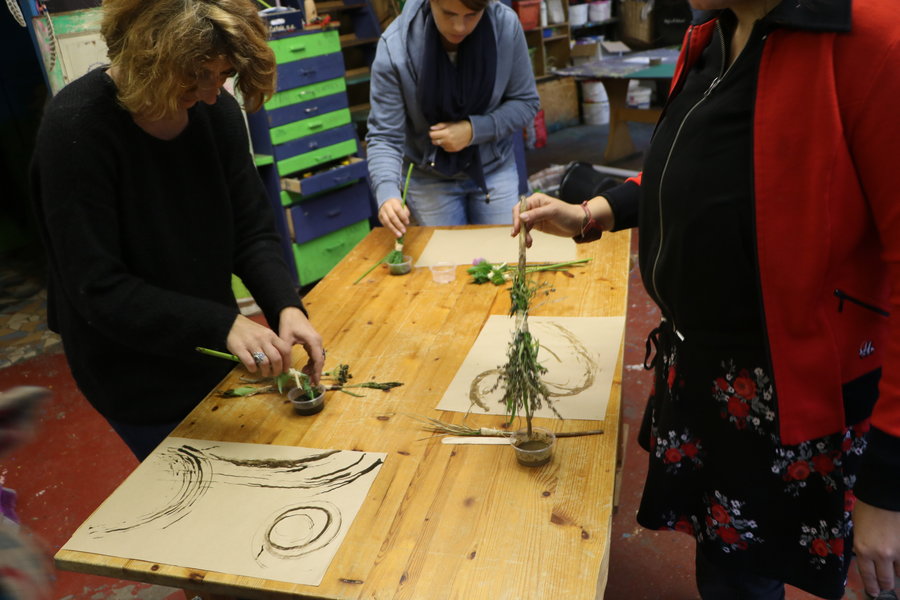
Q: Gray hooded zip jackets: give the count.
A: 1